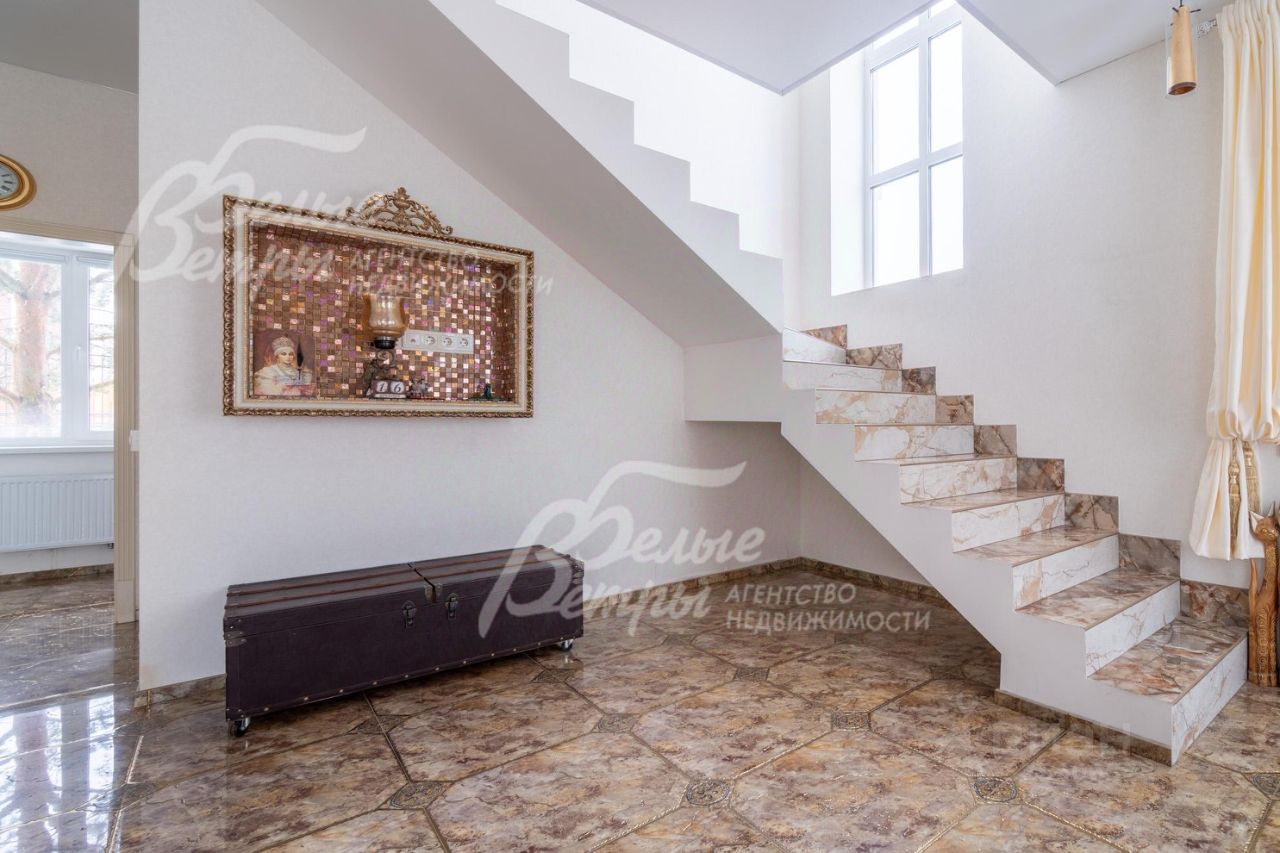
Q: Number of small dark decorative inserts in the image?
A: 14